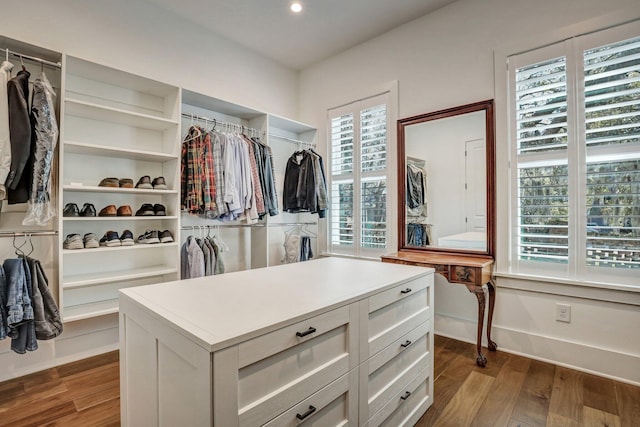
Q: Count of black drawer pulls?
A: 5